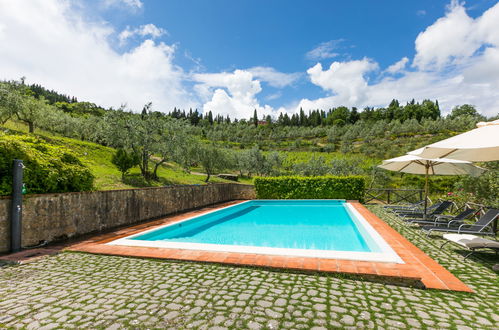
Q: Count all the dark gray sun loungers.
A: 5